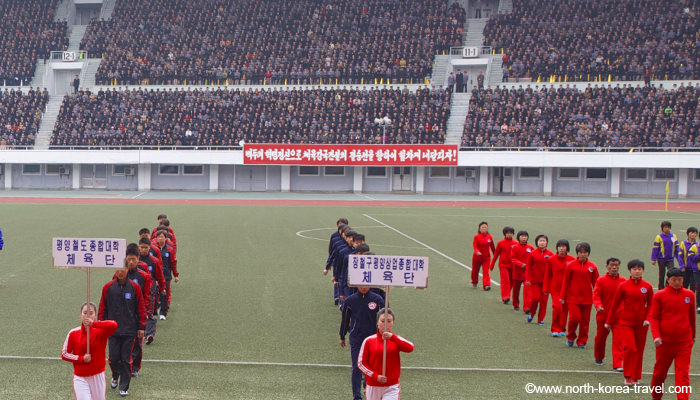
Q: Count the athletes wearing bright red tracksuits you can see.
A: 9